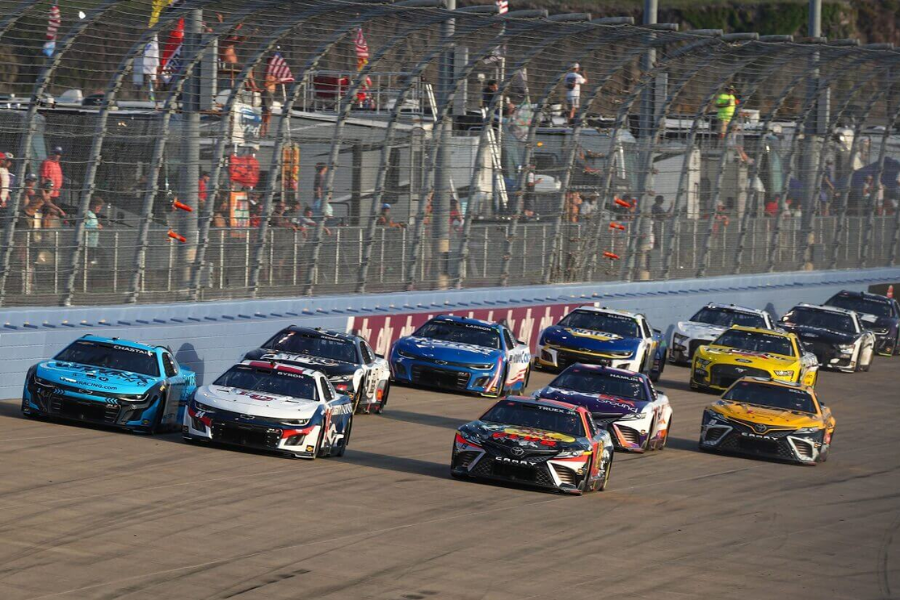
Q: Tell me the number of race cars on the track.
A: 12